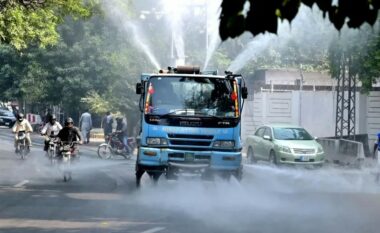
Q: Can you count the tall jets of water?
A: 4